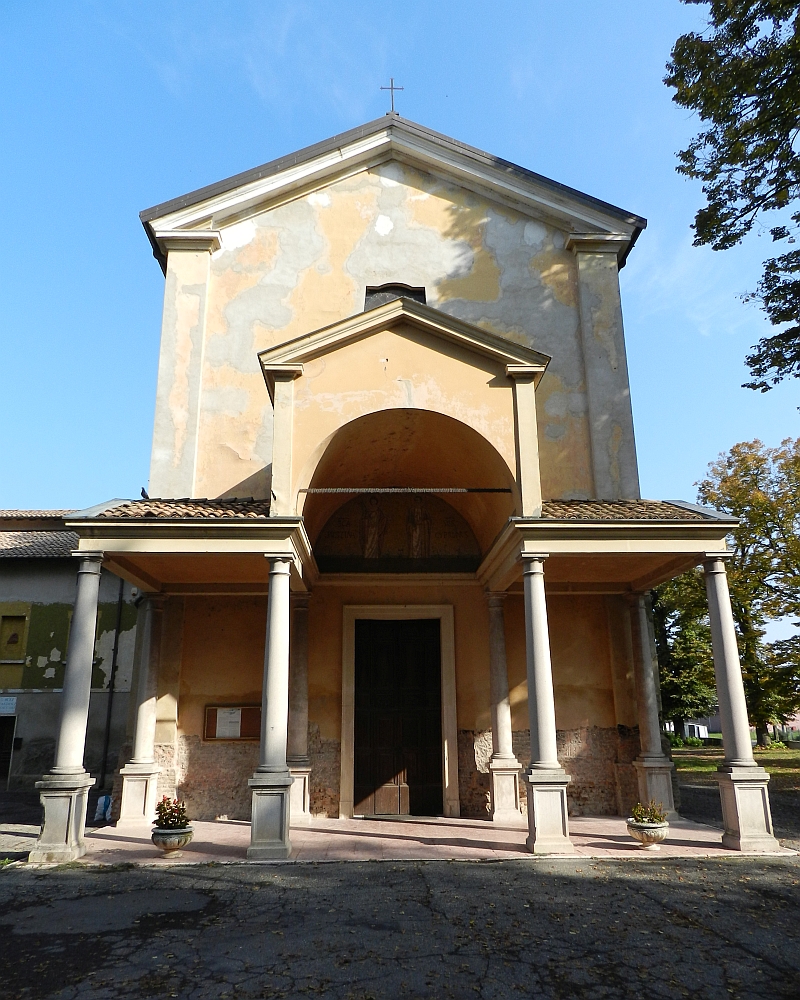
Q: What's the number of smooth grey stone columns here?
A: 8